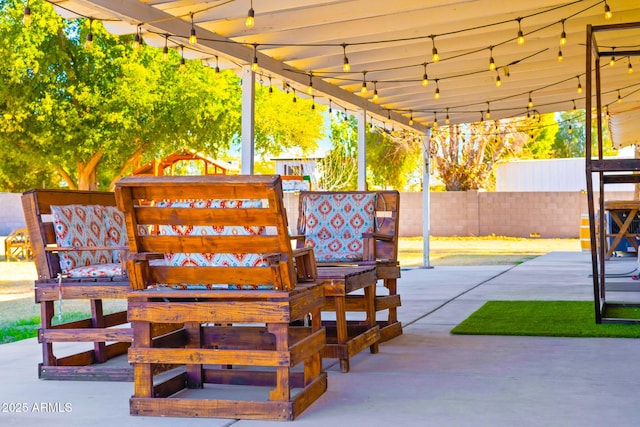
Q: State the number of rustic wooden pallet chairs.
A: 3